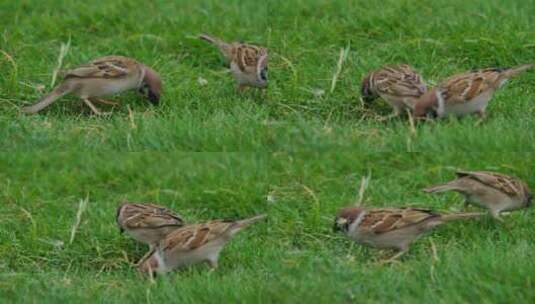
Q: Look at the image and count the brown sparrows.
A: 8